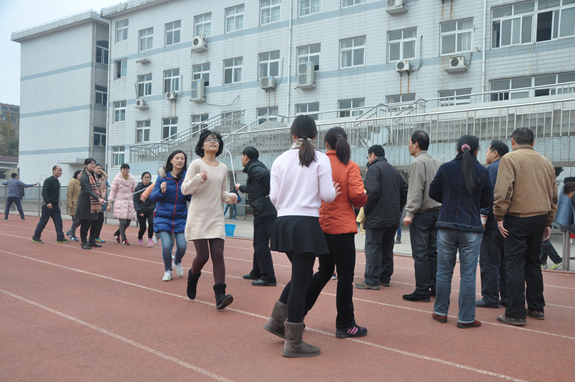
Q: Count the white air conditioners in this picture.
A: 9